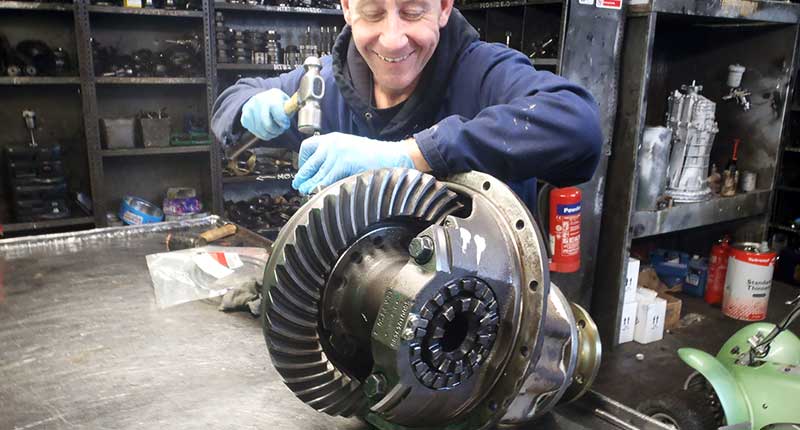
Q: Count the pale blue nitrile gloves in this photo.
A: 2